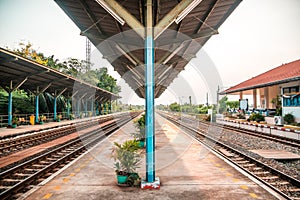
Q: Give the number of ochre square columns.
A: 3